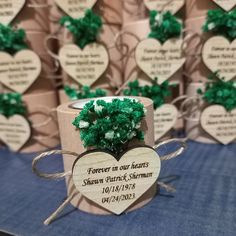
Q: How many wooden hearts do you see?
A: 12